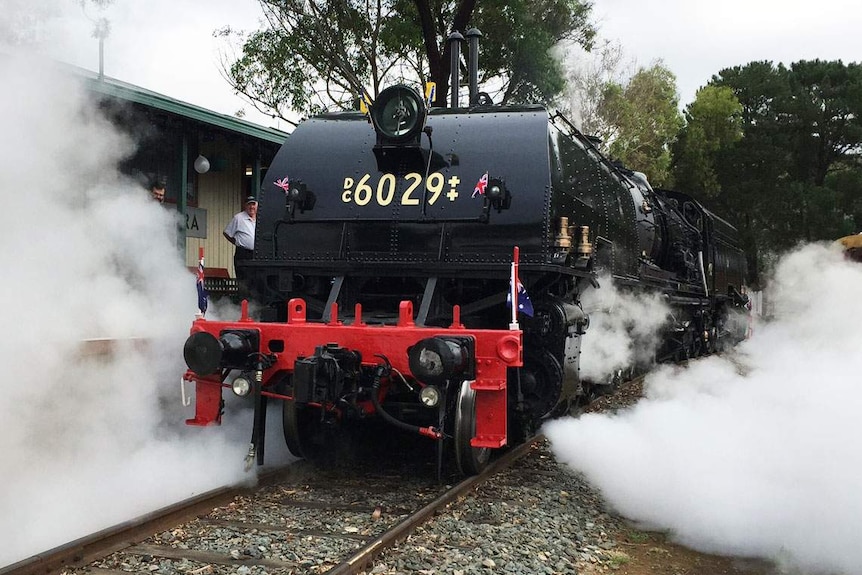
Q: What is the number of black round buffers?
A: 2